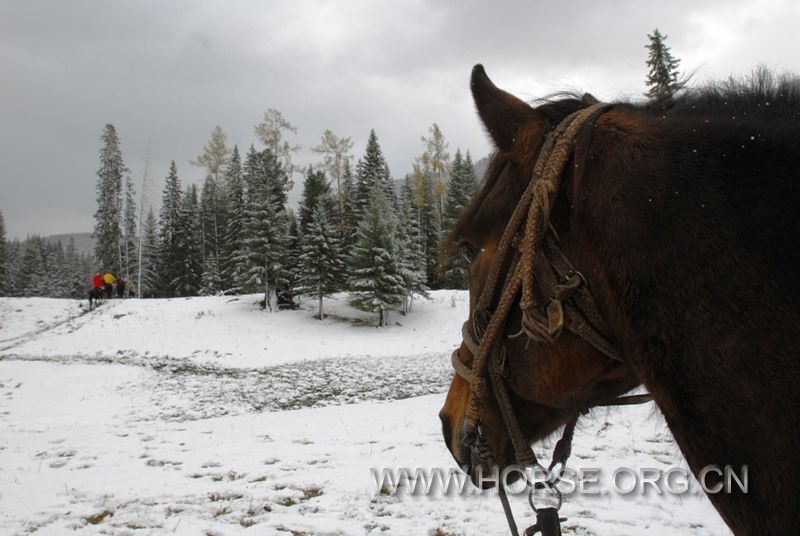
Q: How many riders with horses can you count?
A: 2